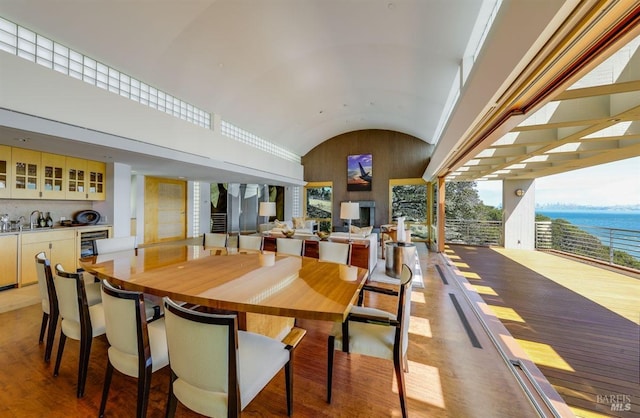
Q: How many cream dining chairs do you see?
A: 10